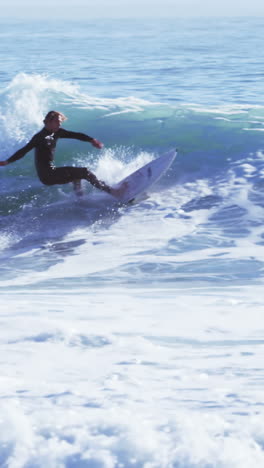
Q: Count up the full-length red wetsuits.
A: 0